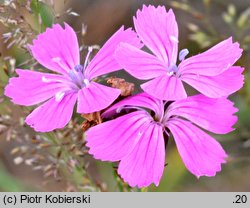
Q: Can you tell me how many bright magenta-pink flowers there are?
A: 3